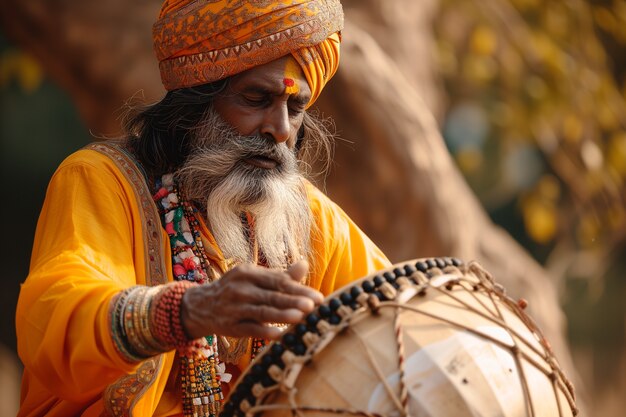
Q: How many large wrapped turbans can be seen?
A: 1